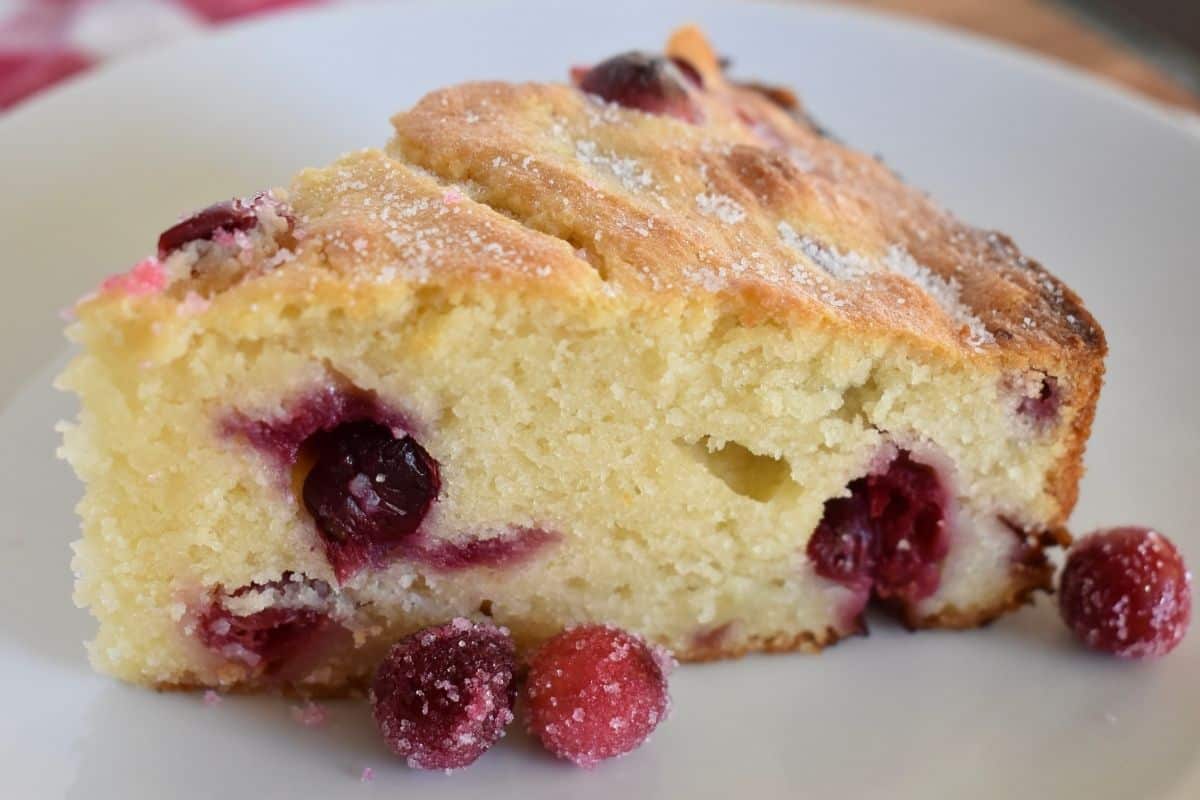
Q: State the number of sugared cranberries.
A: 3